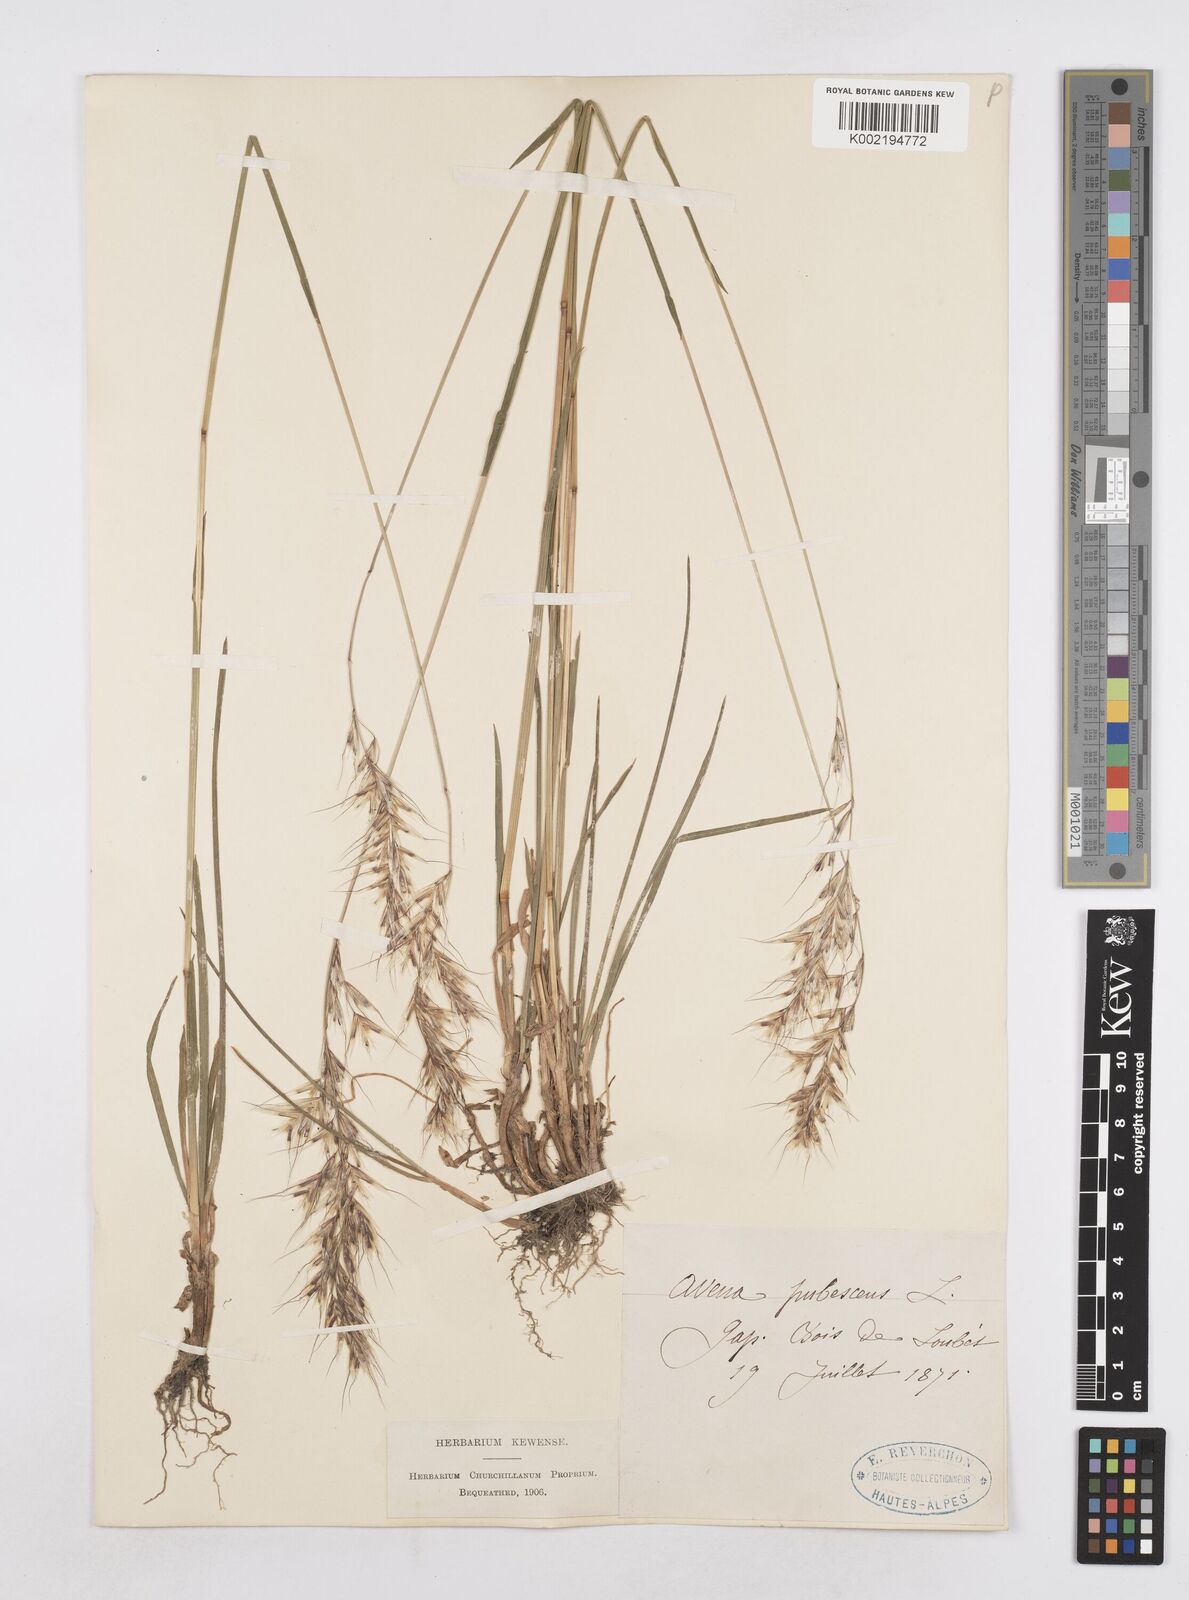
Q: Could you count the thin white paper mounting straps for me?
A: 11